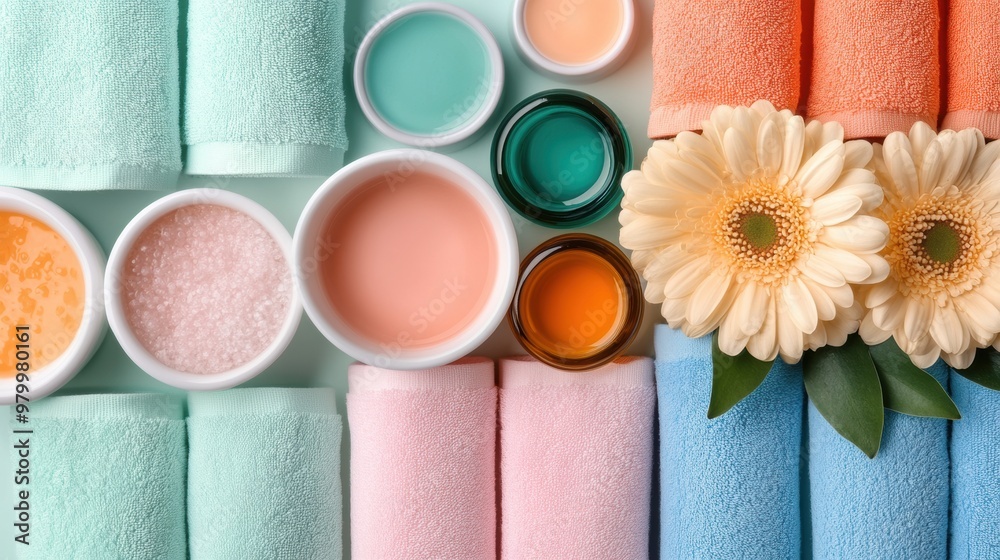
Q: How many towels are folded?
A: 12